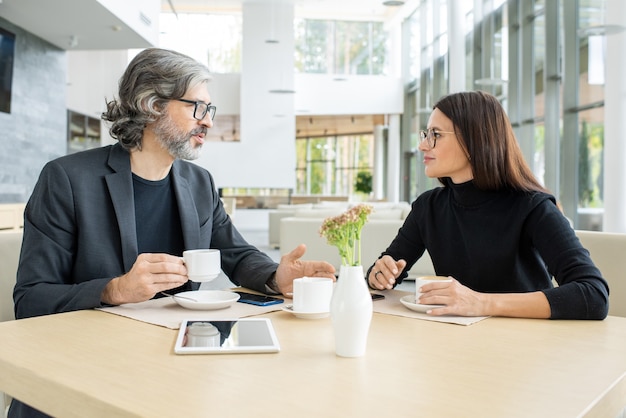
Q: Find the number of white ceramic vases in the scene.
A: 1